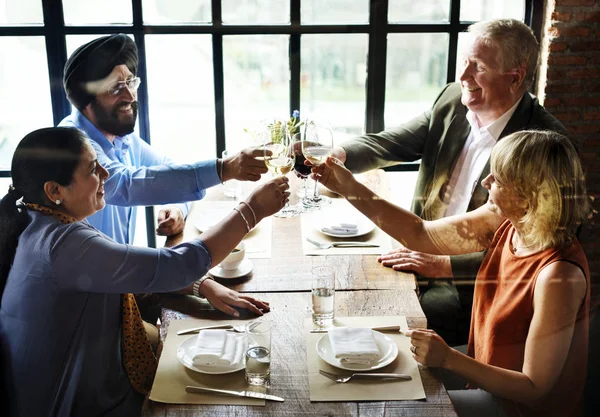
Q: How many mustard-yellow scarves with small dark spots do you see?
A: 1